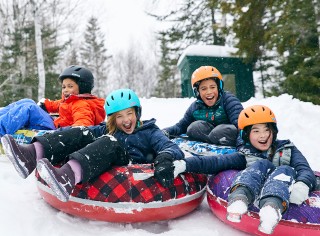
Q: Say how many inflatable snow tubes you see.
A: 4